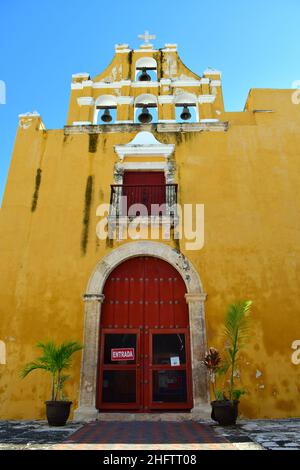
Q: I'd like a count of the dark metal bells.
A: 4